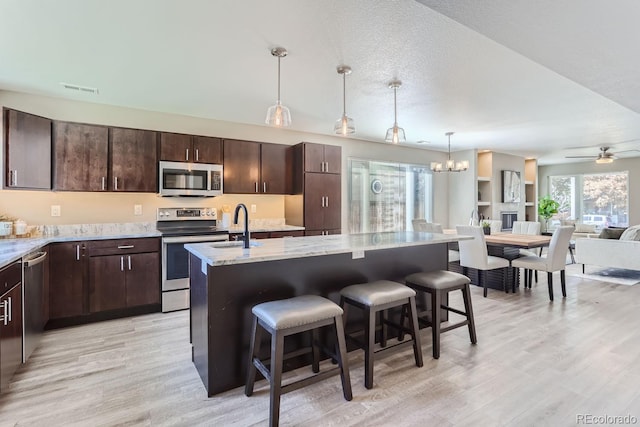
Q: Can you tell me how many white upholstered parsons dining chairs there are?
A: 6